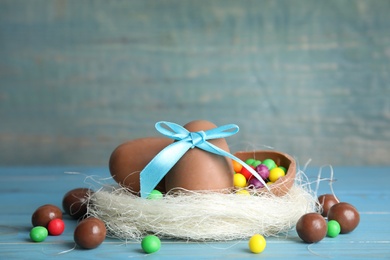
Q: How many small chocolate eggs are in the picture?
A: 6